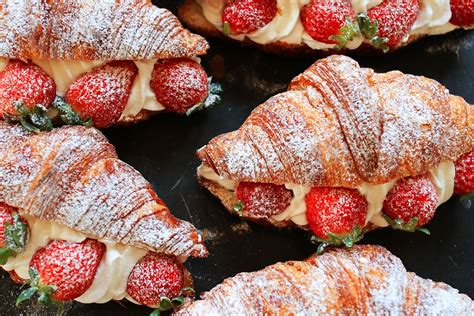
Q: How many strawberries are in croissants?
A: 14